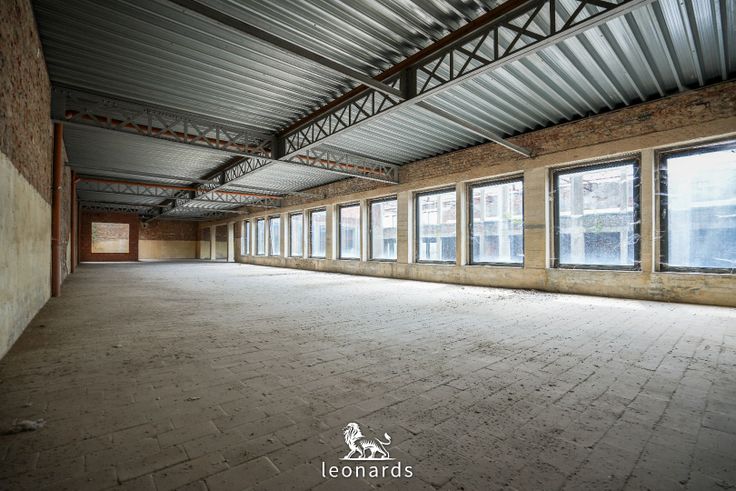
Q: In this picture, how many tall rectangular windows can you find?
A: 11